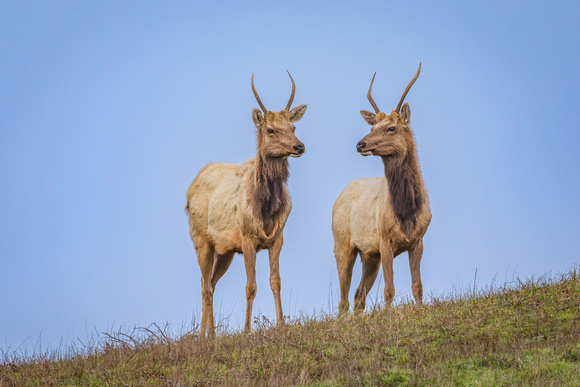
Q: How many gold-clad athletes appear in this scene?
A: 0